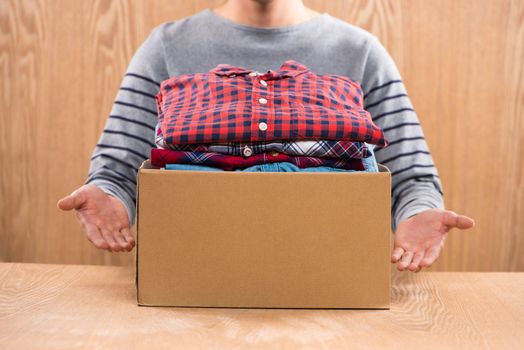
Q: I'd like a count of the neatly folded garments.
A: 4